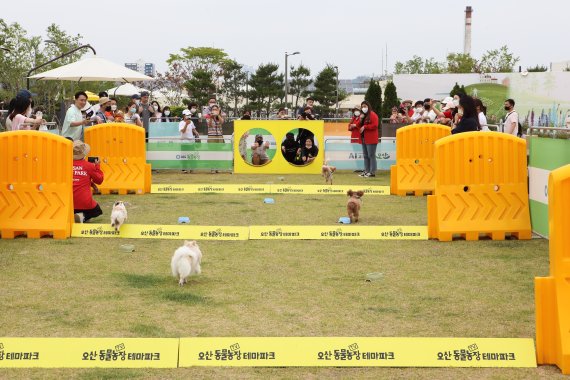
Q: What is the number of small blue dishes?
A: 3